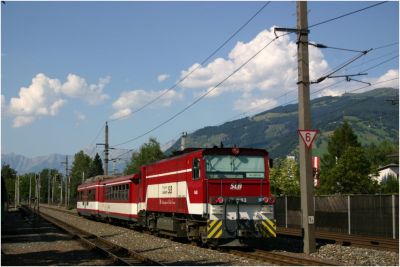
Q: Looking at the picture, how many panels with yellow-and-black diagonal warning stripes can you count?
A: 2